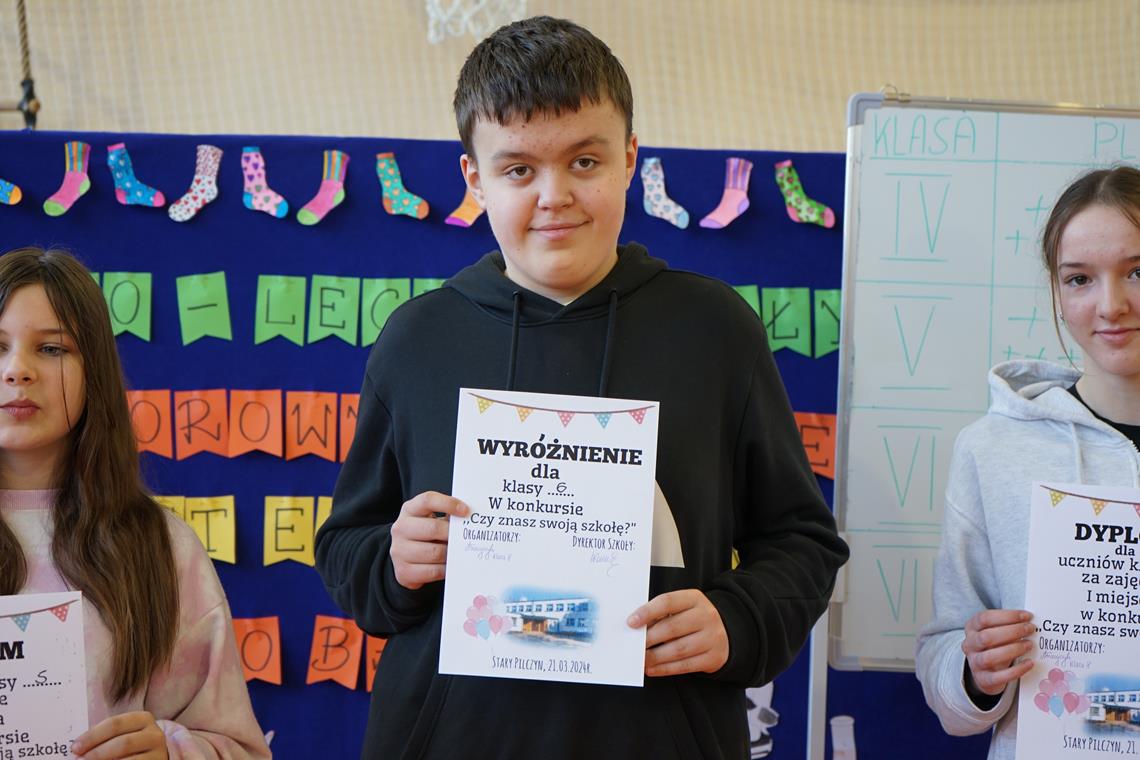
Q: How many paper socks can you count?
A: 11